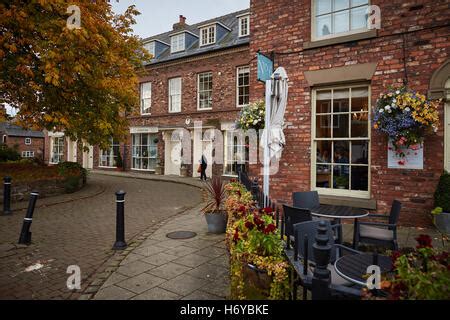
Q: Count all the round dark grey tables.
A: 2